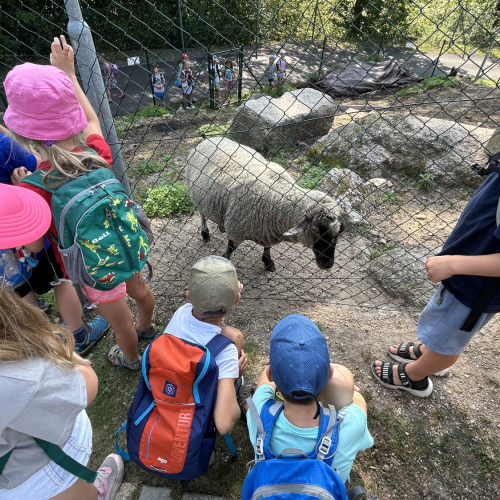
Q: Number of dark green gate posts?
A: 2